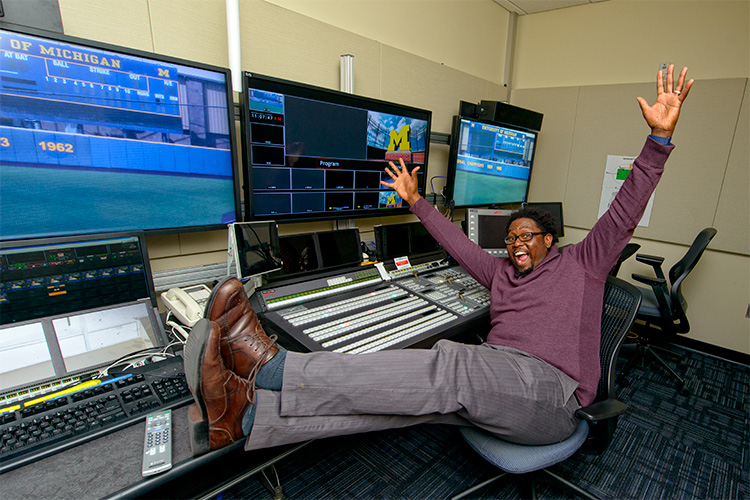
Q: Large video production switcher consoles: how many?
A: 1